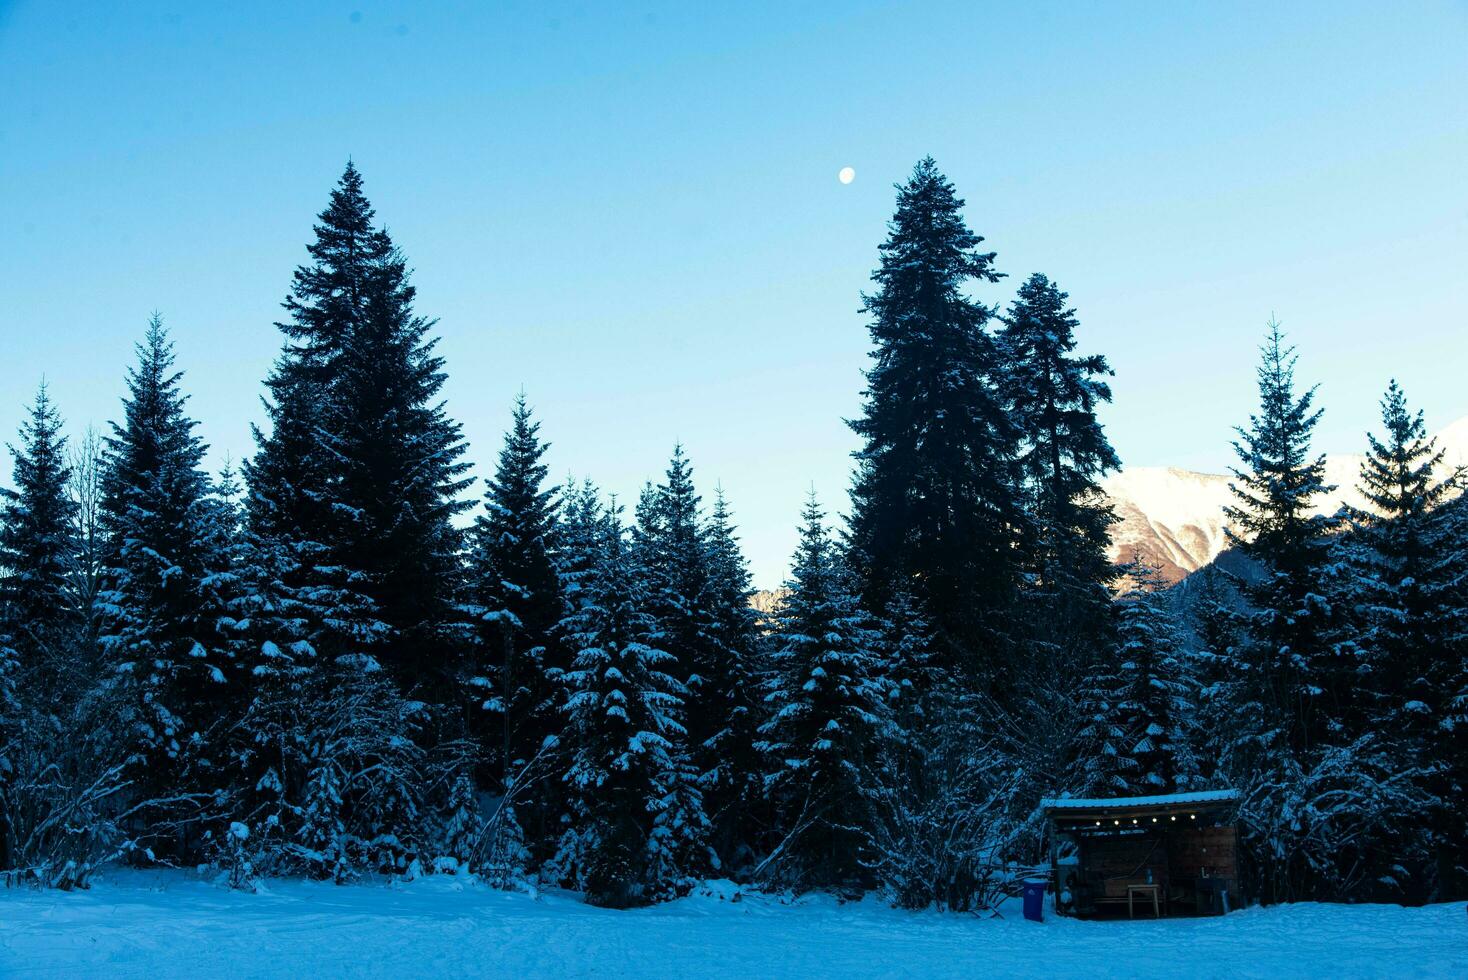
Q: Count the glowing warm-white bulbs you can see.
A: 6